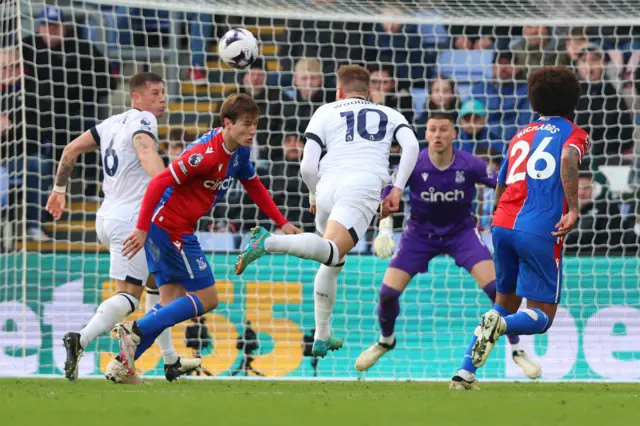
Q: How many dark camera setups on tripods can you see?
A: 3